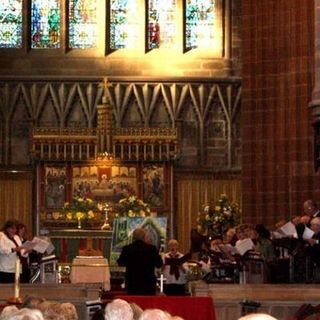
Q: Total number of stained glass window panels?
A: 6